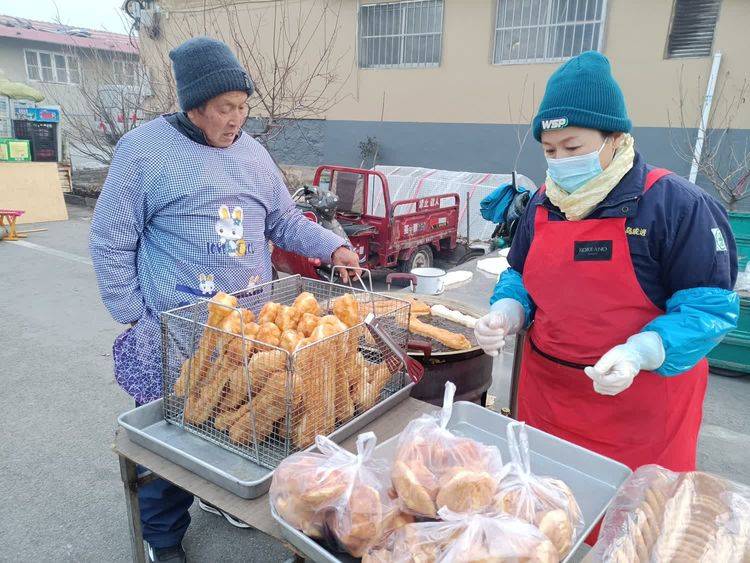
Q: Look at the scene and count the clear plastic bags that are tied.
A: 4